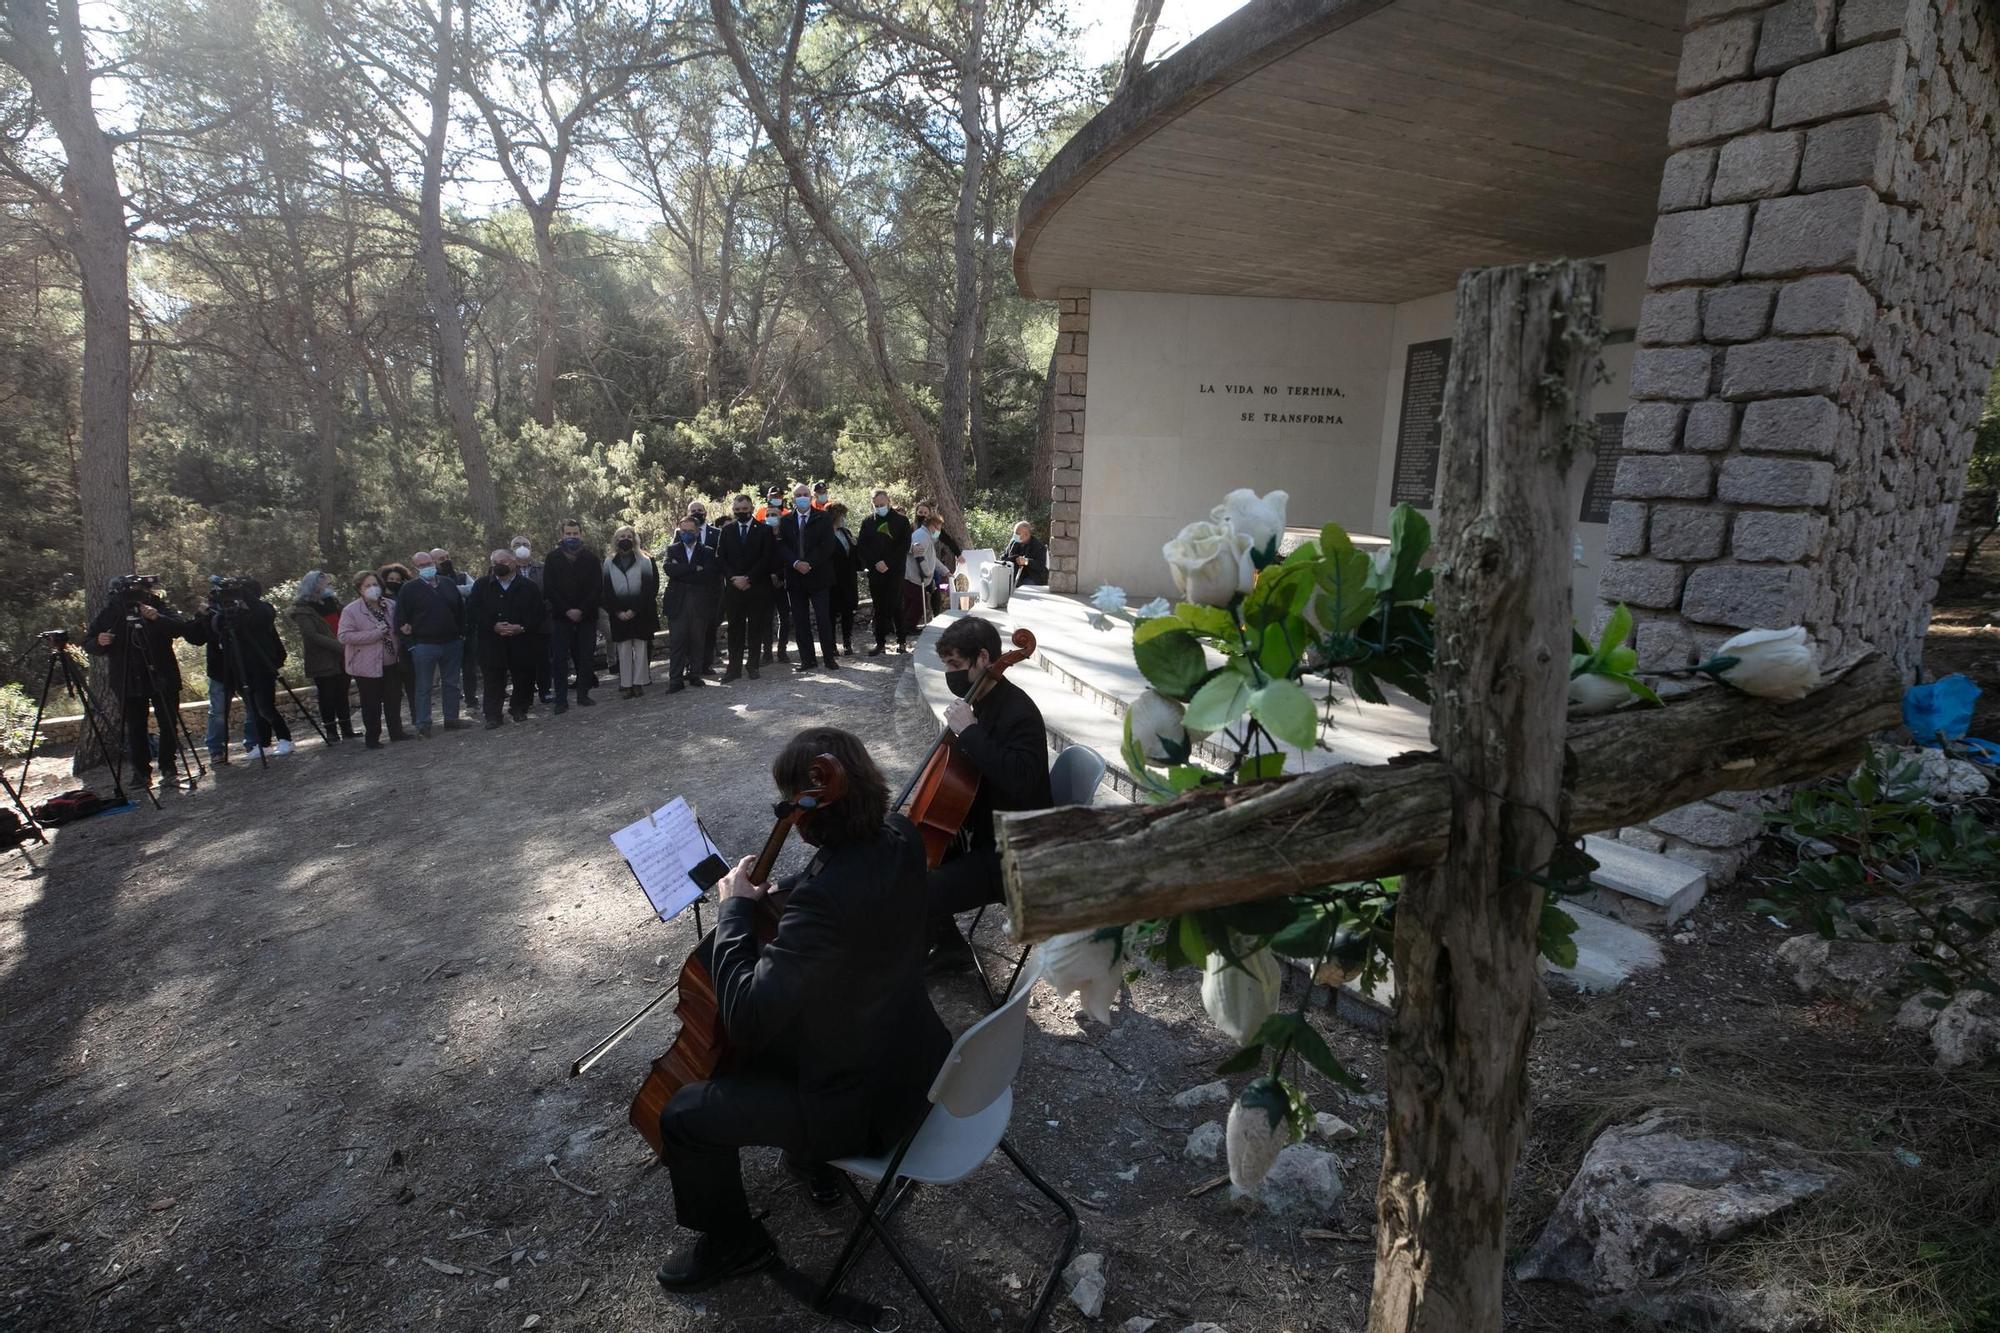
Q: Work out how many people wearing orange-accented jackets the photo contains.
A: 2